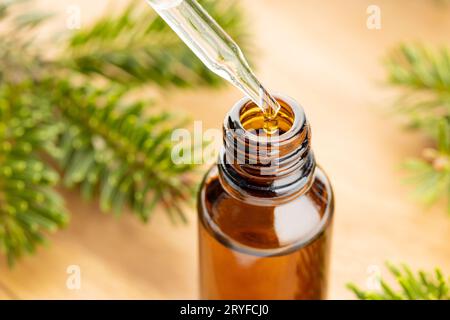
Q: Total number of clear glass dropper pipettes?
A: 1